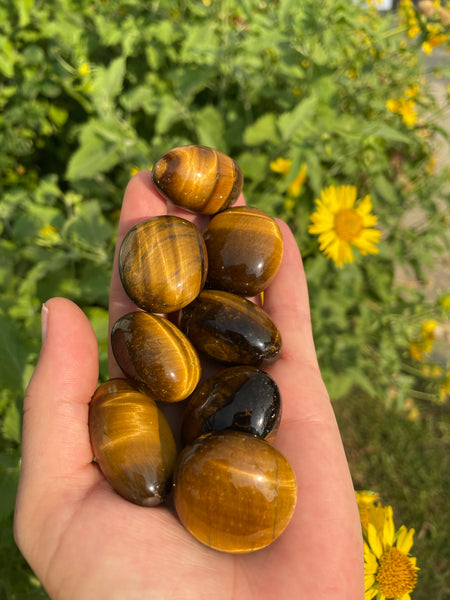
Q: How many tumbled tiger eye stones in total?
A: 8